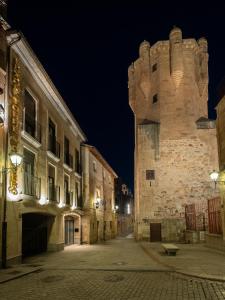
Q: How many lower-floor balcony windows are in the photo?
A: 4